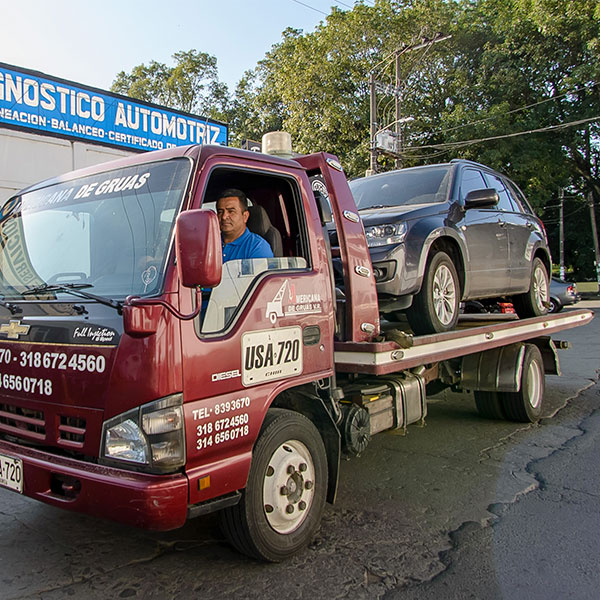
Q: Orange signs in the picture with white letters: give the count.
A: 0